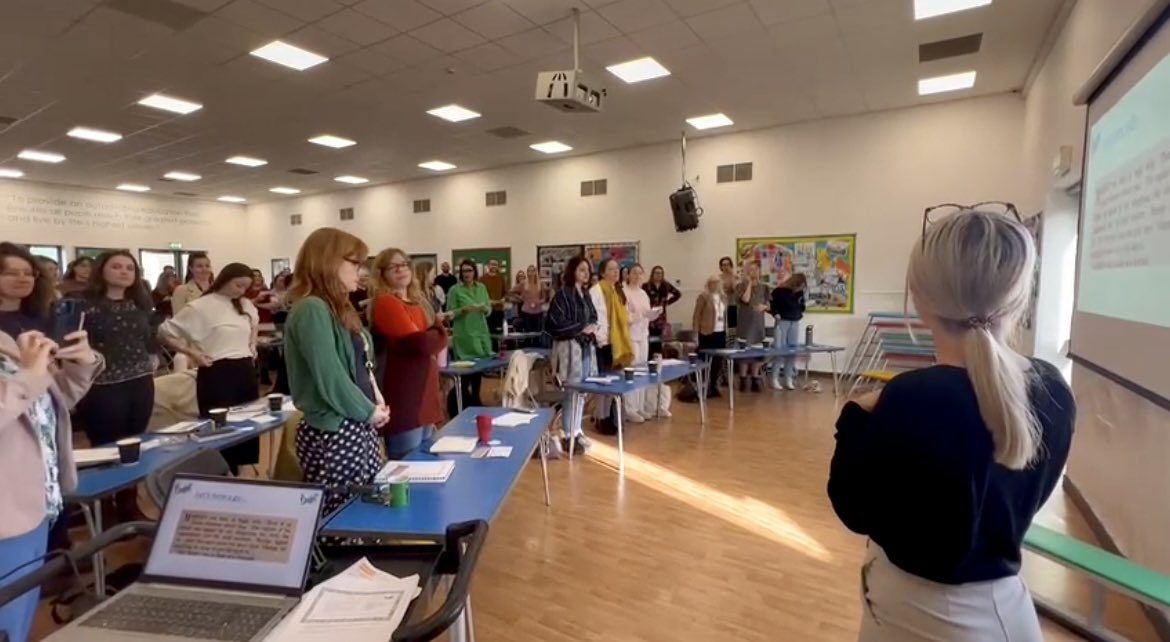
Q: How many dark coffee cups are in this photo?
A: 8